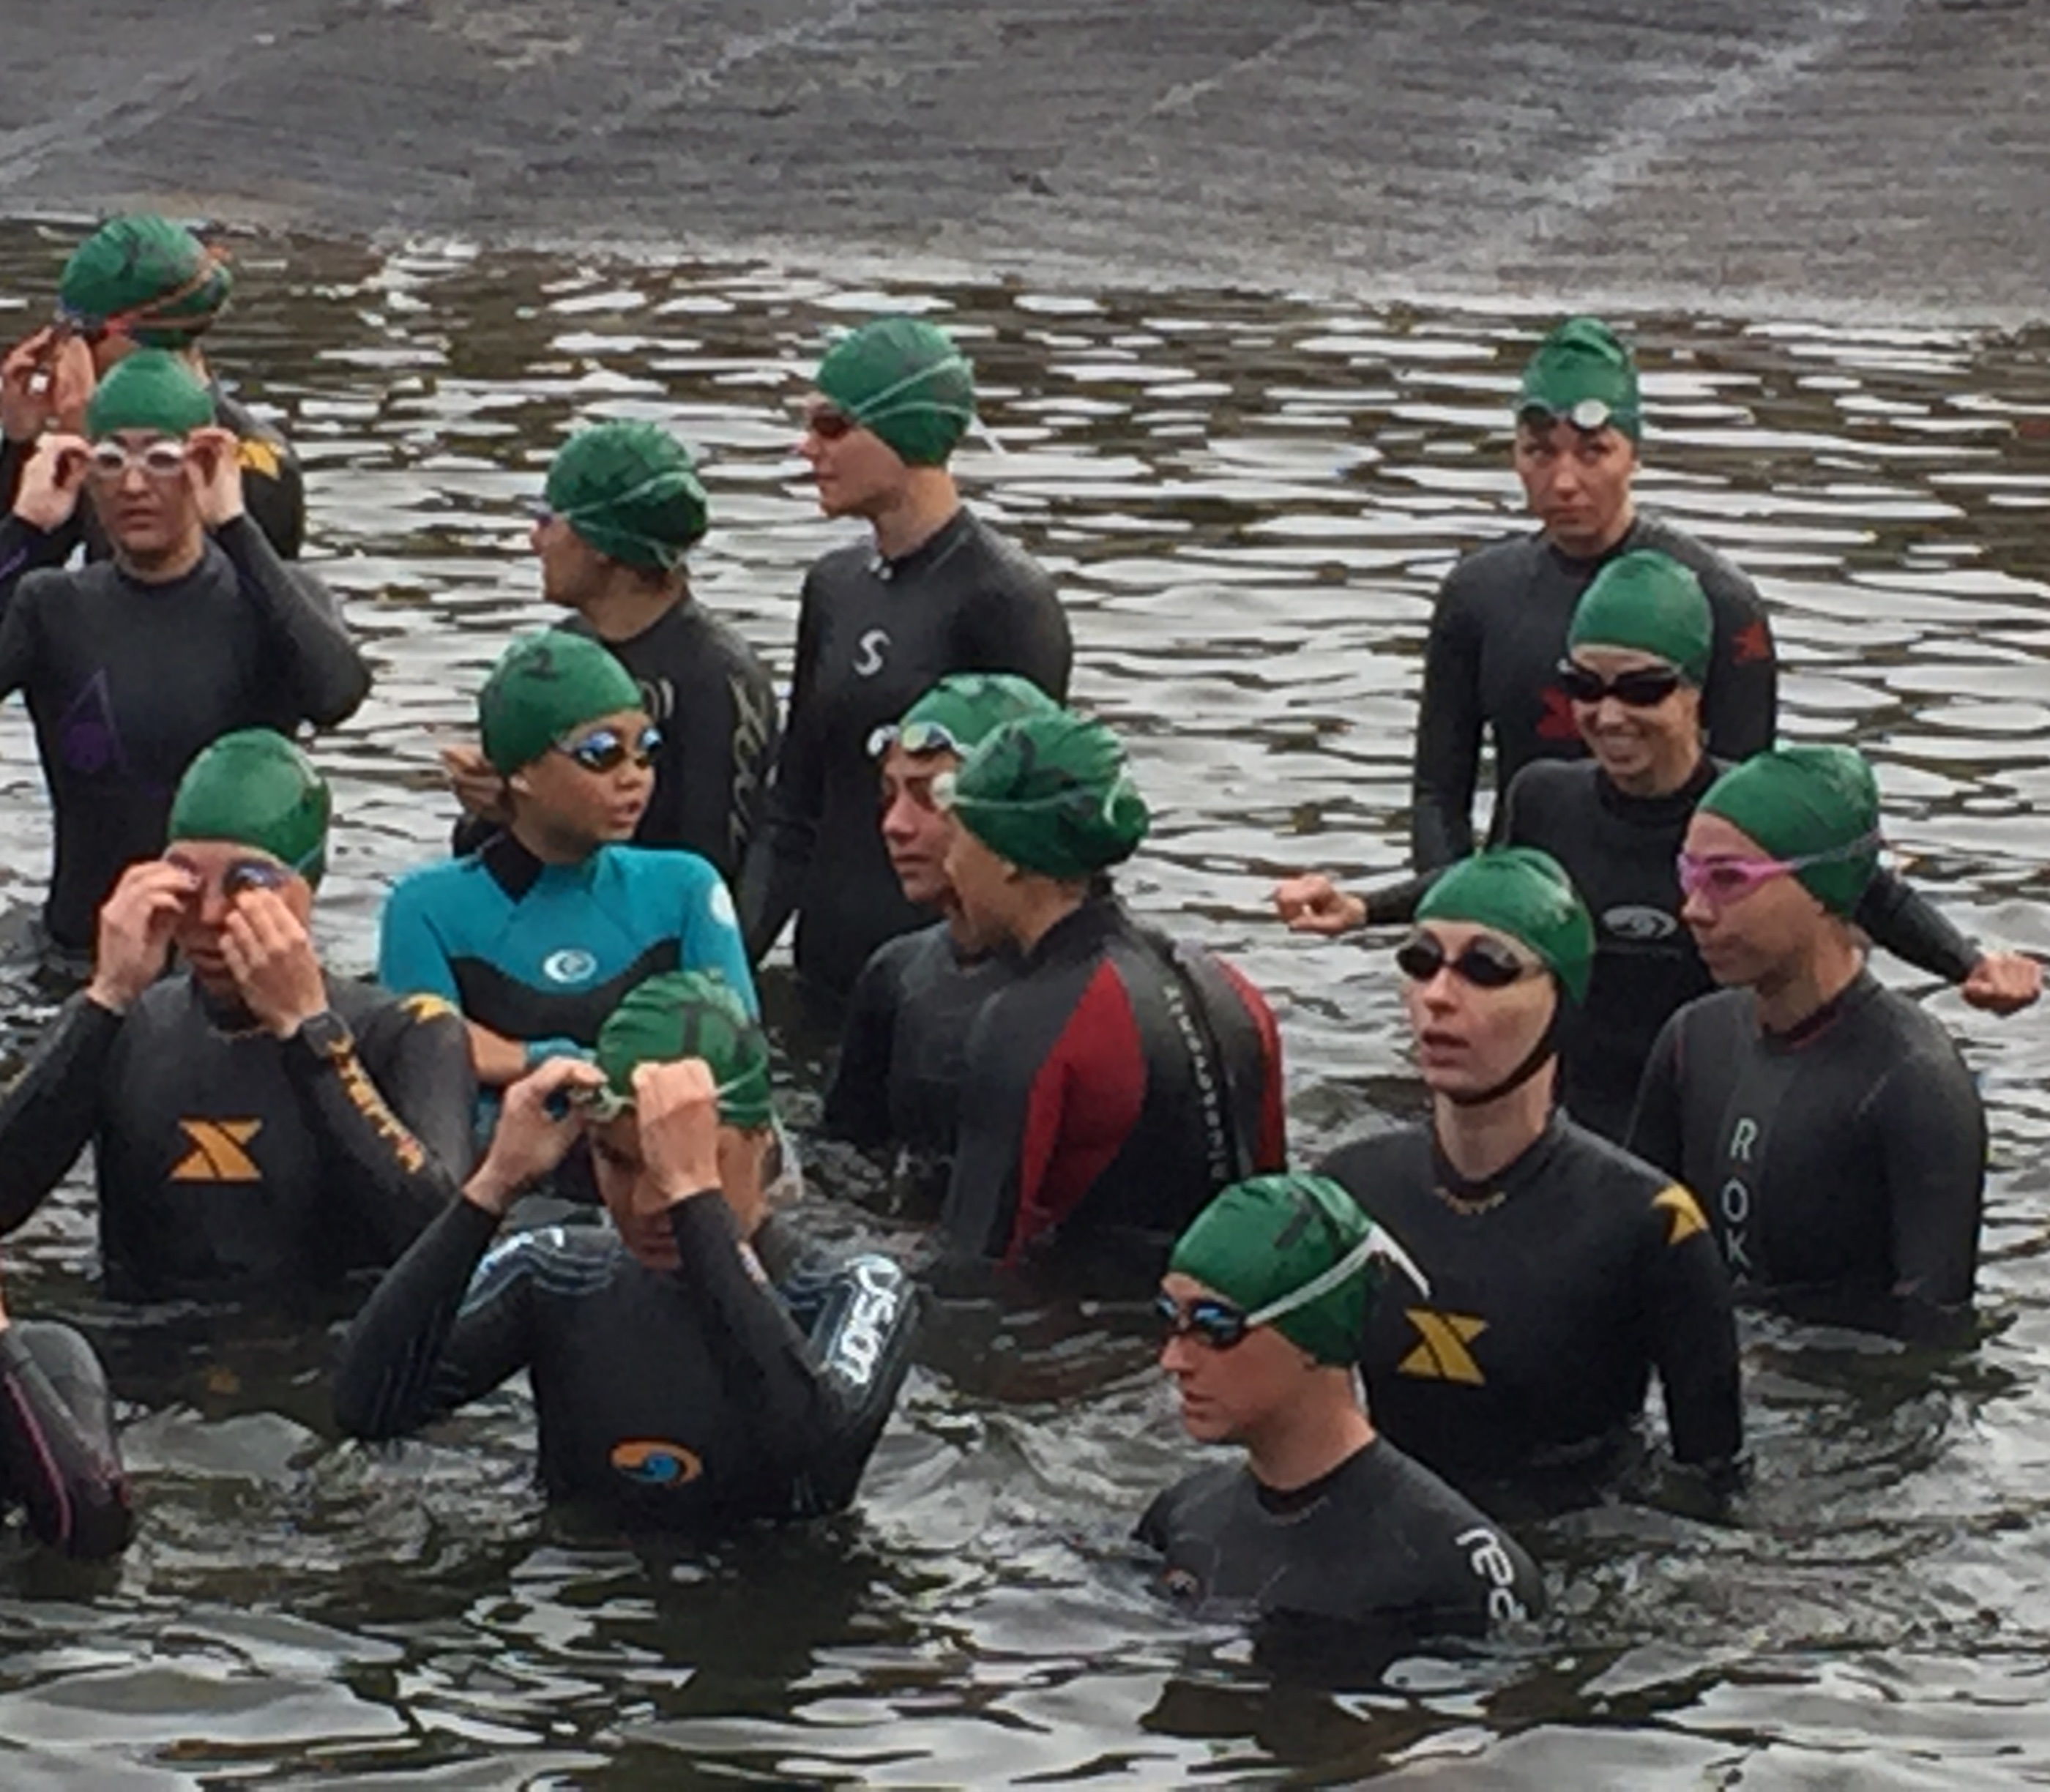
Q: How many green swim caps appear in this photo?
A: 14